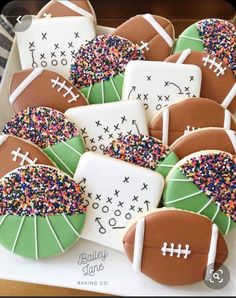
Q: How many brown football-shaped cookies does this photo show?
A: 8